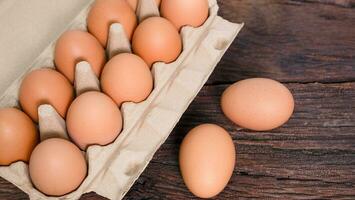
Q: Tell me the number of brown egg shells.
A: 12